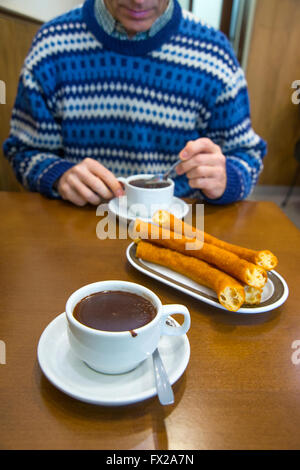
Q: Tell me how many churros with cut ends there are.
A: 4